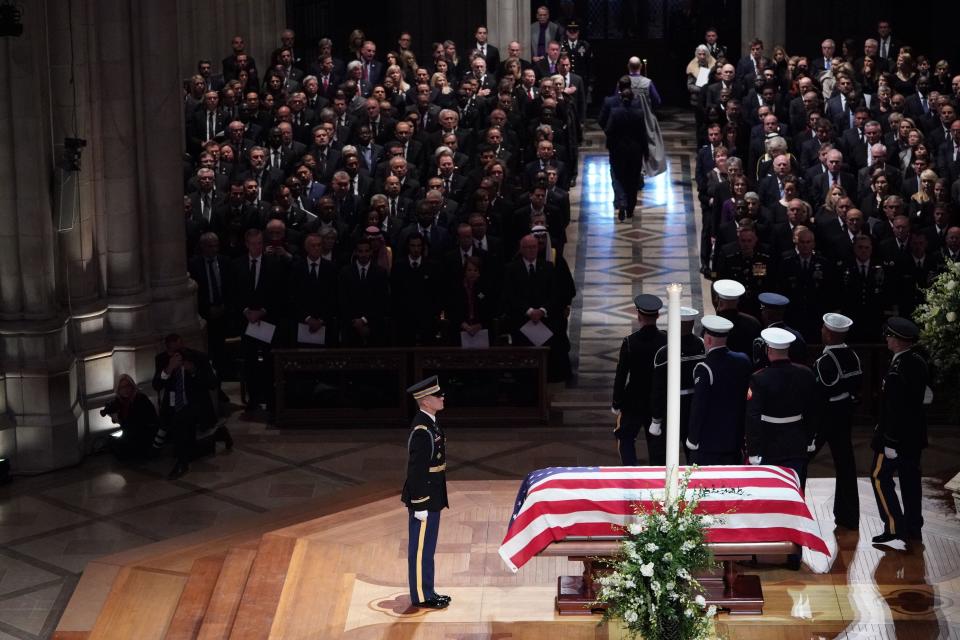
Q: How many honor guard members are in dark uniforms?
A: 9